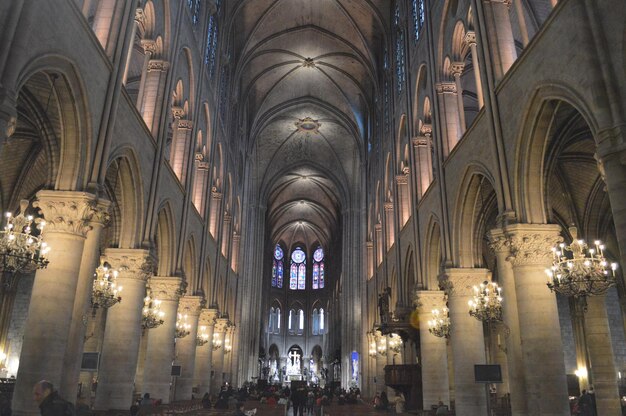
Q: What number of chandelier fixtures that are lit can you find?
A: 13